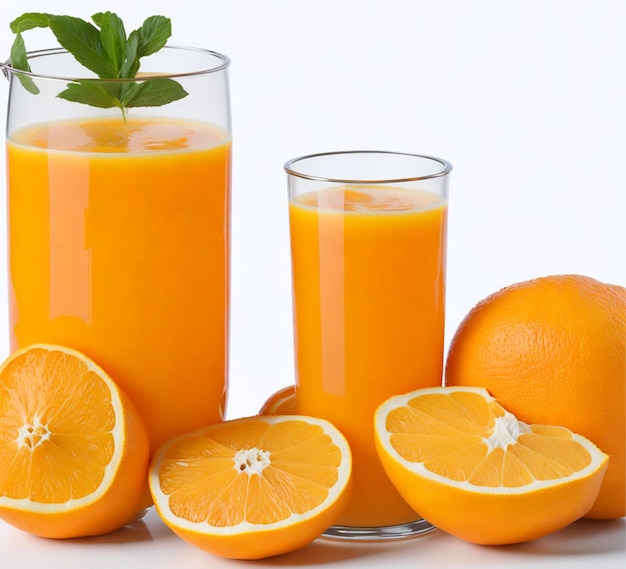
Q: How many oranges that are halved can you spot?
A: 3